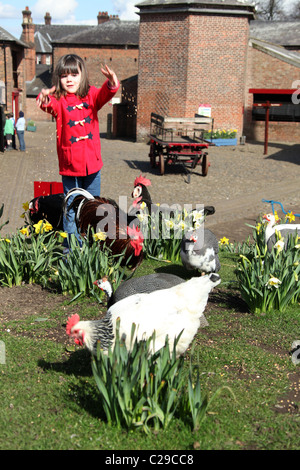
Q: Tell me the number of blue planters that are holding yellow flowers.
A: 1